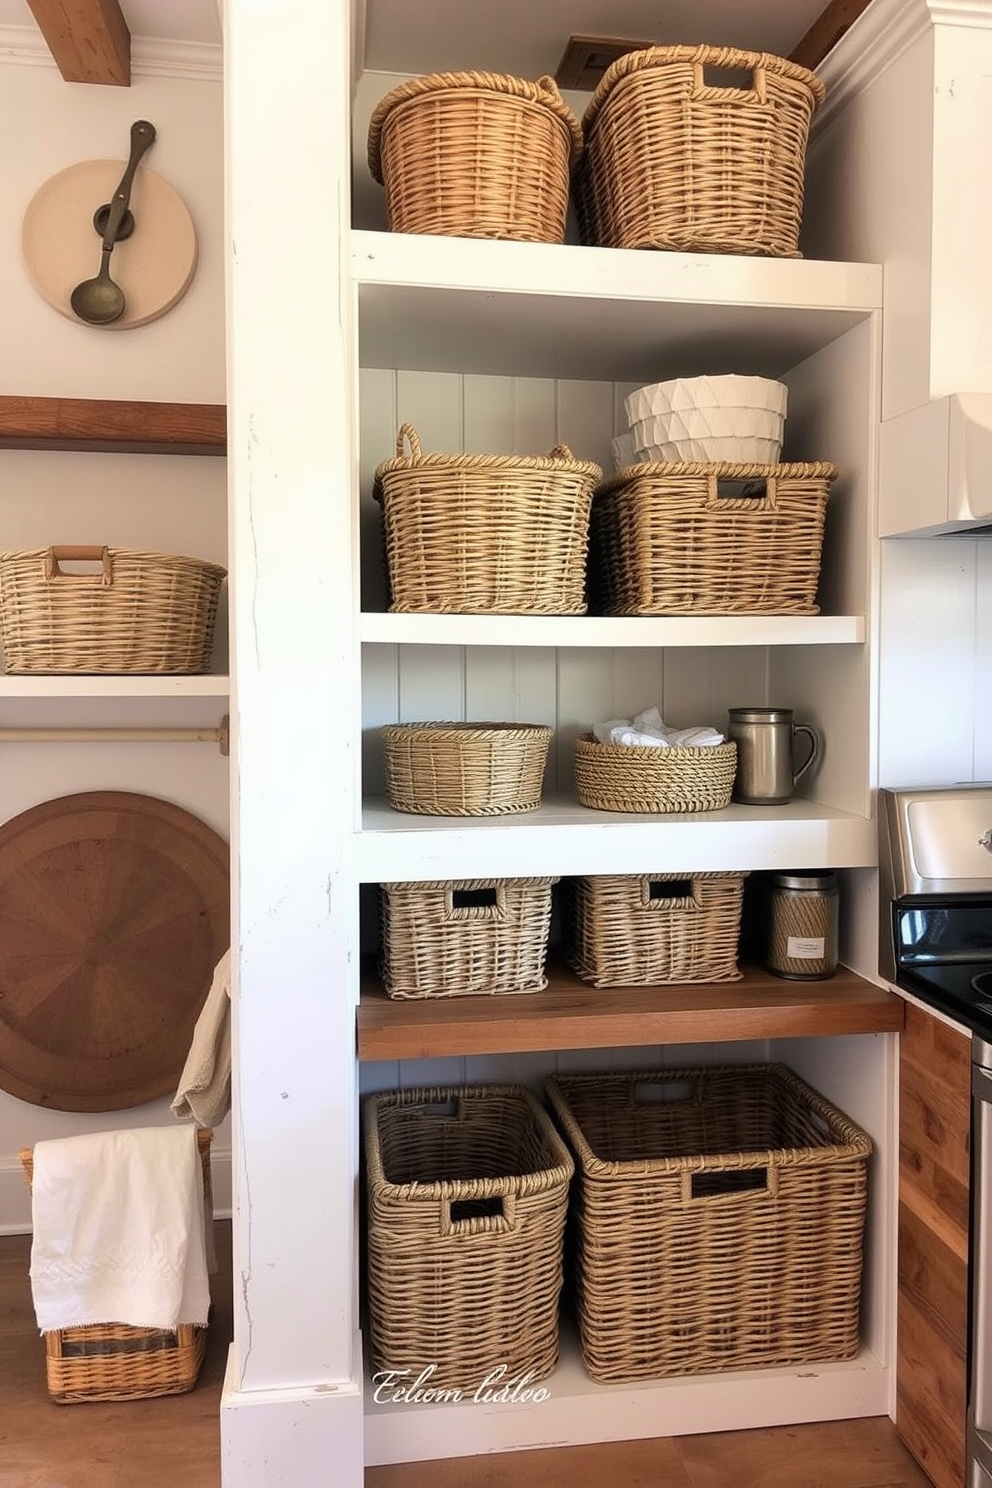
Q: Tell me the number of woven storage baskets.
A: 12